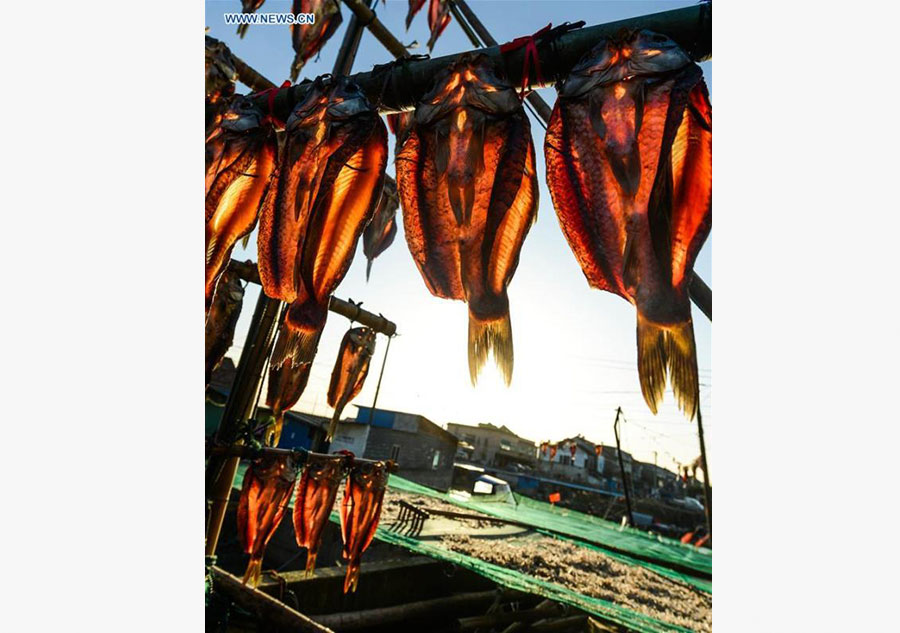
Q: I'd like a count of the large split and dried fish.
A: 4